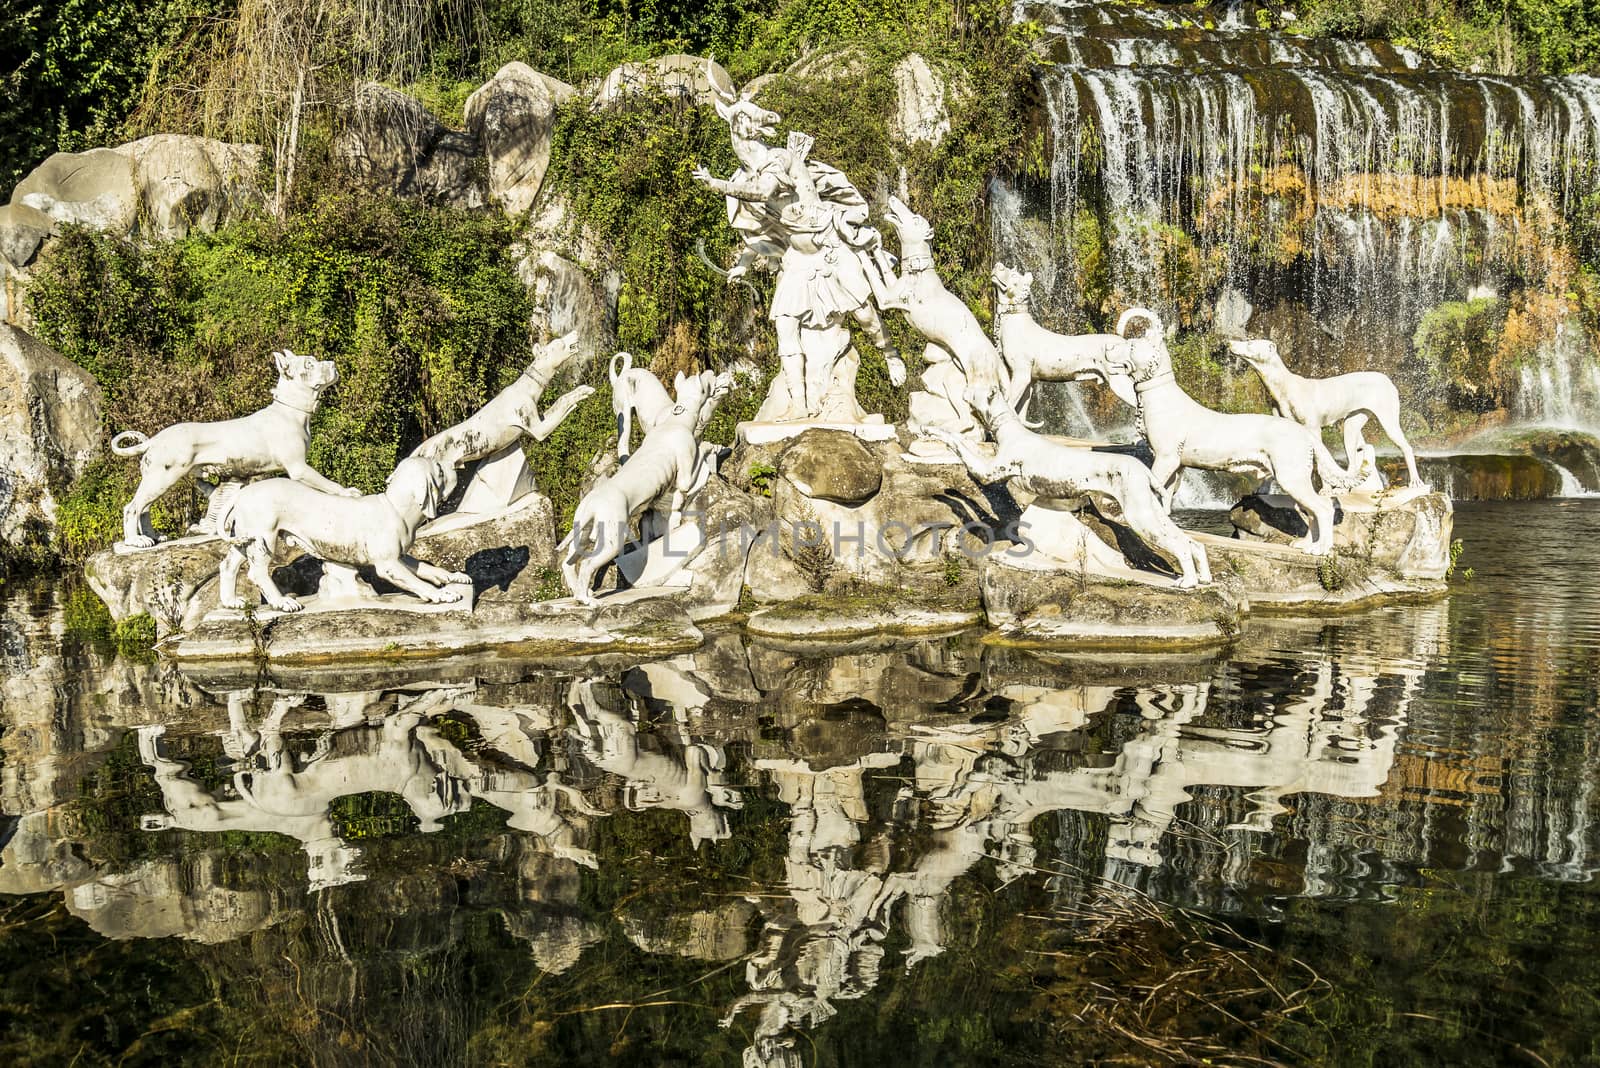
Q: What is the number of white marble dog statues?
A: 10